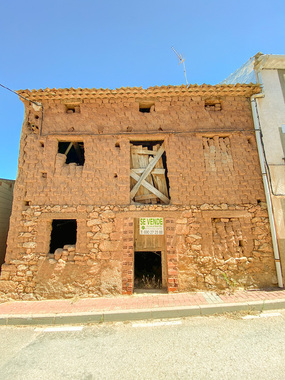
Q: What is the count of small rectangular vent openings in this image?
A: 3